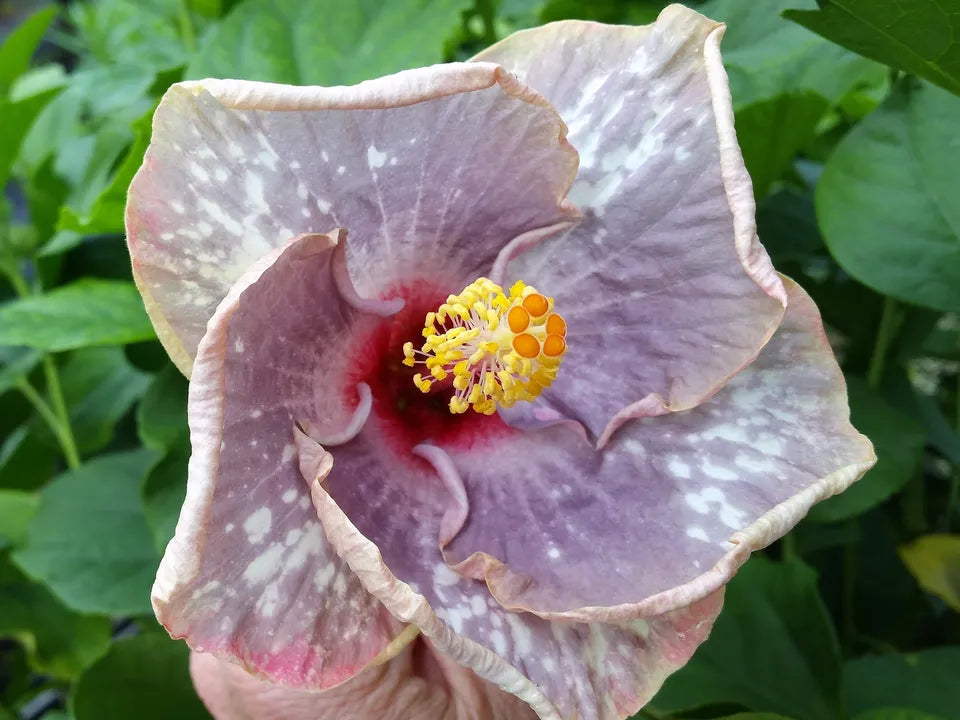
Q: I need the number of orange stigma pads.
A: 5